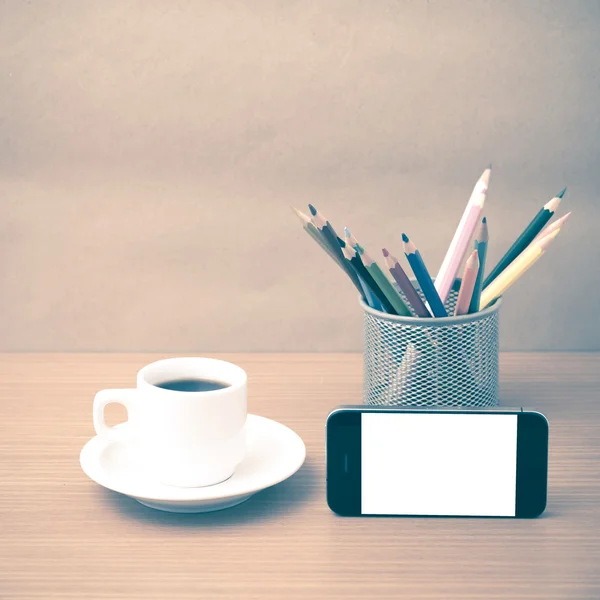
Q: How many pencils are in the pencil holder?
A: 14